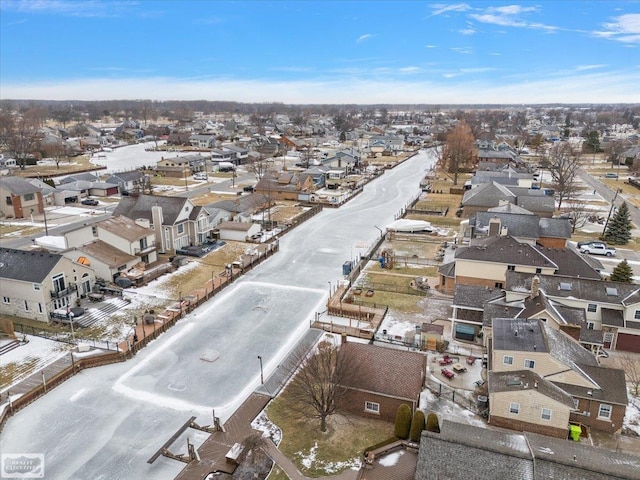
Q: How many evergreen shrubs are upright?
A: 3